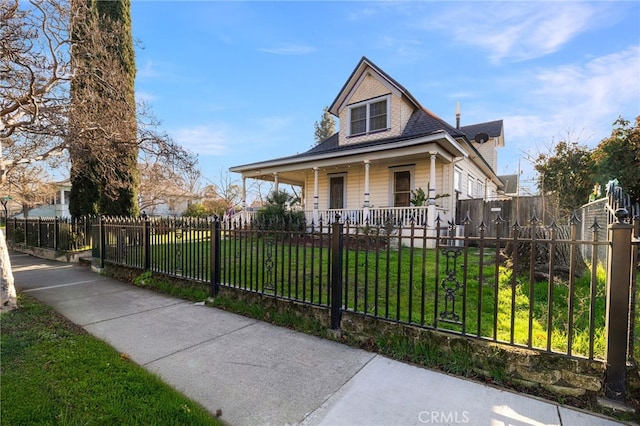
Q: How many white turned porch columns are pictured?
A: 5